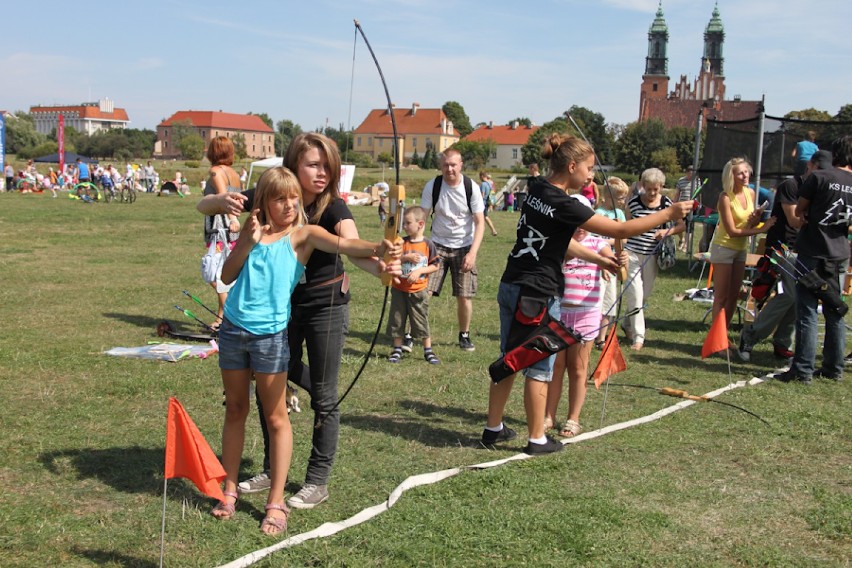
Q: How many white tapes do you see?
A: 1